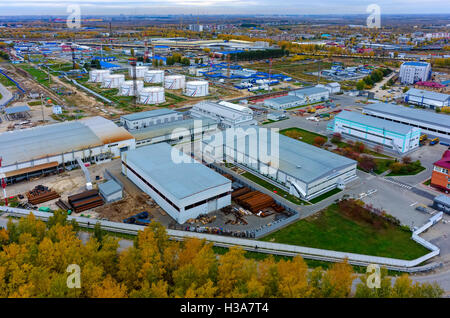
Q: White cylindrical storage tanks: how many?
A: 8